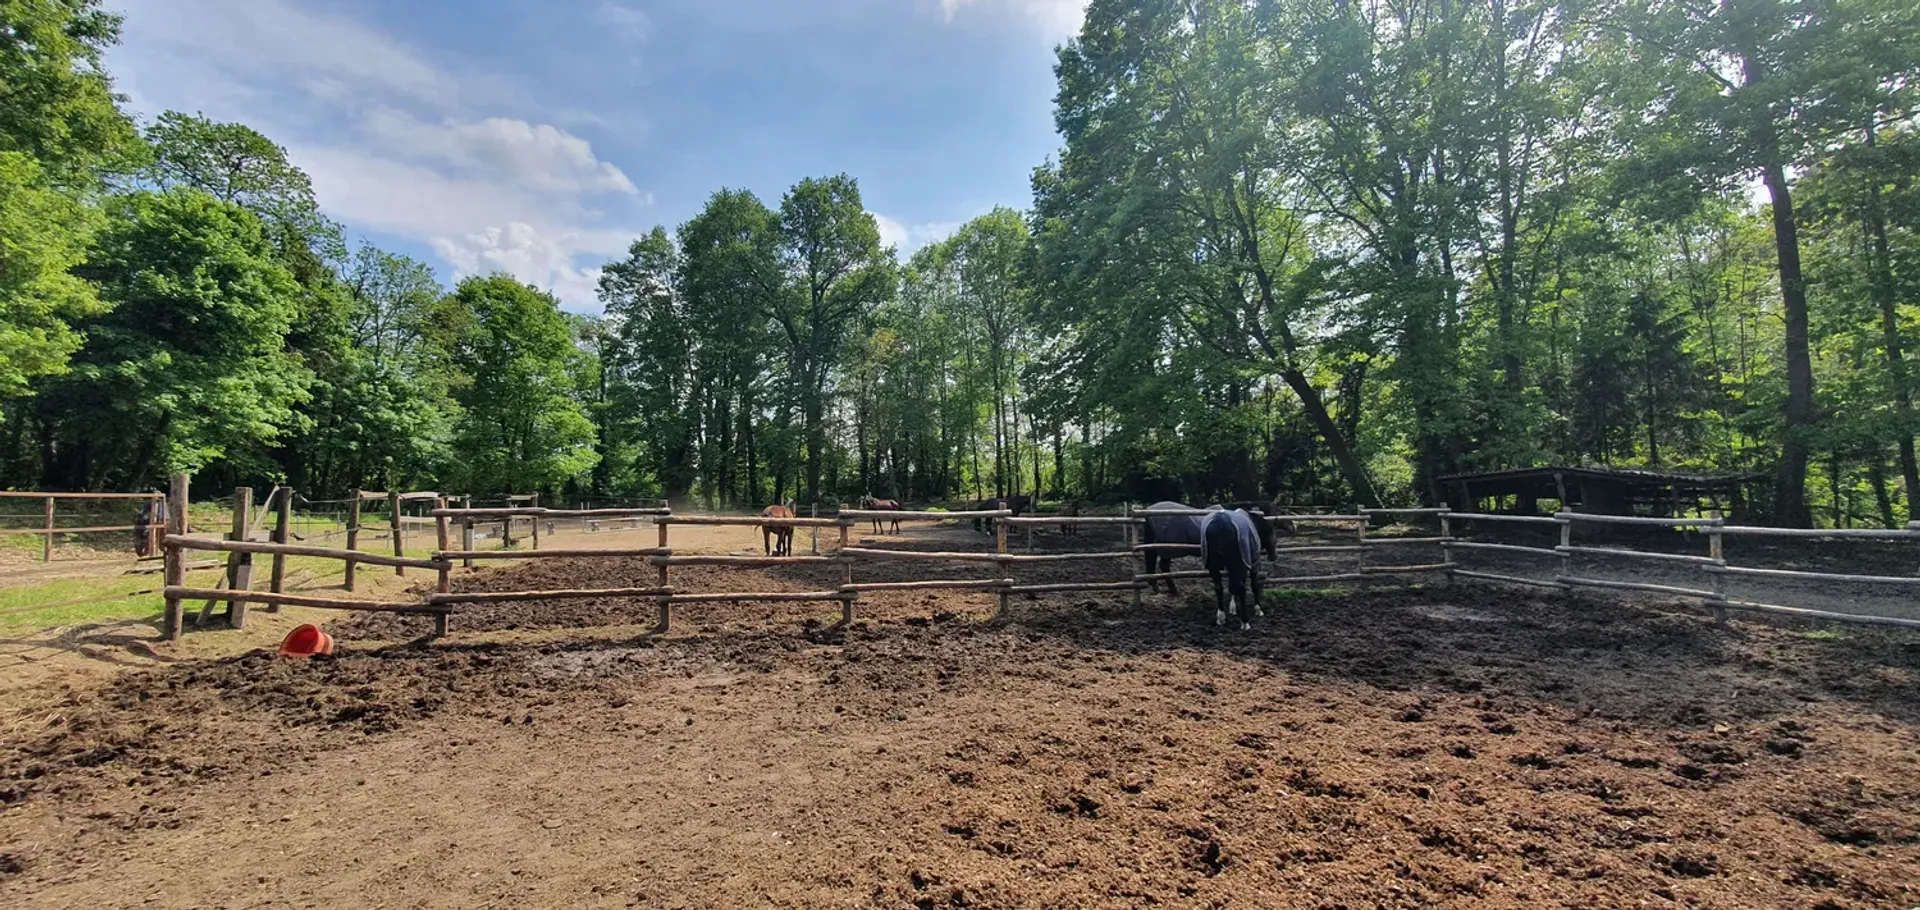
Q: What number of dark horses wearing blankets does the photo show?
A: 2